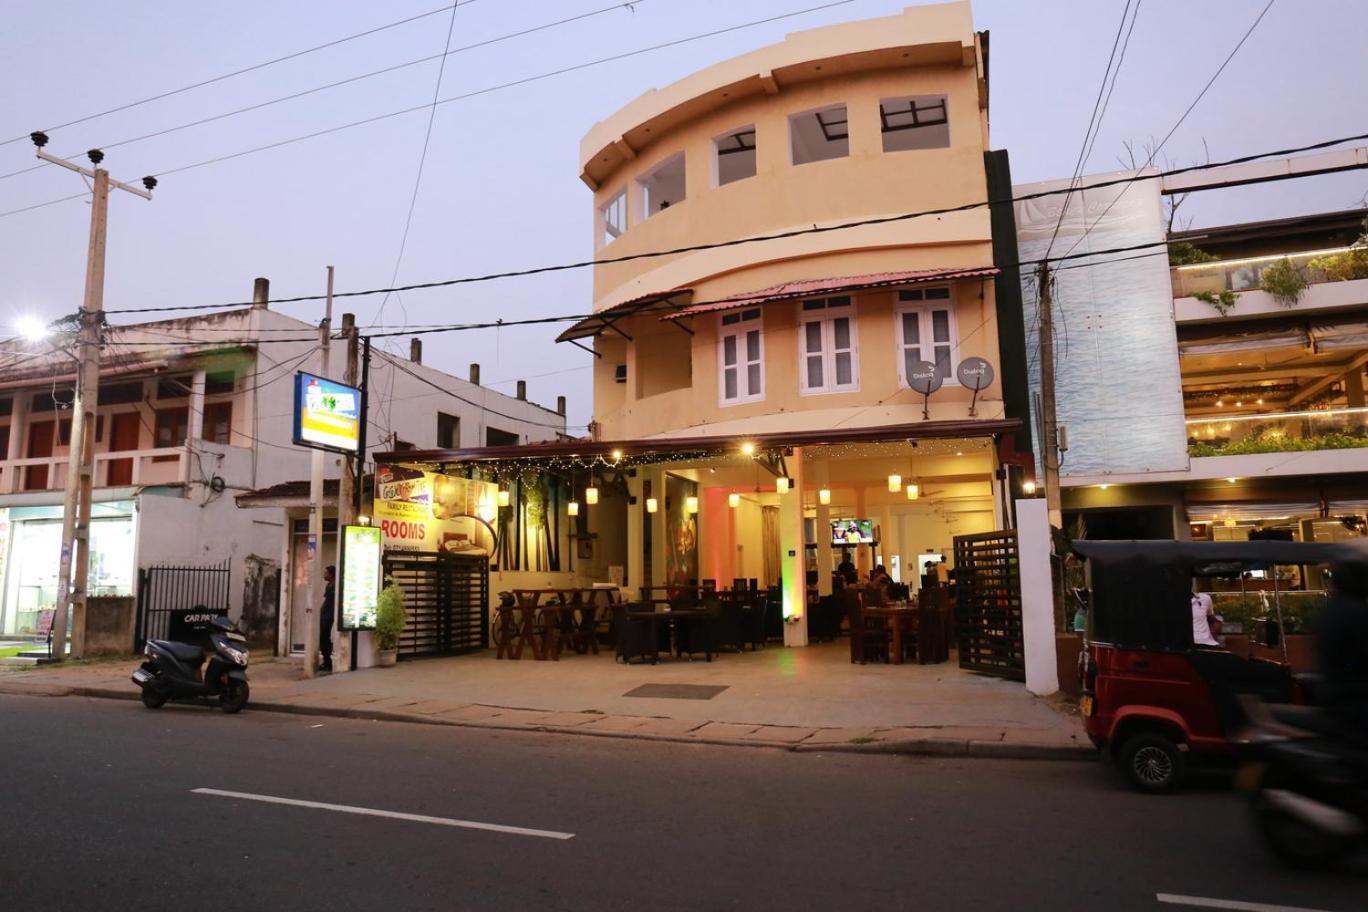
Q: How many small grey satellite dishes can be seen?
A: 2